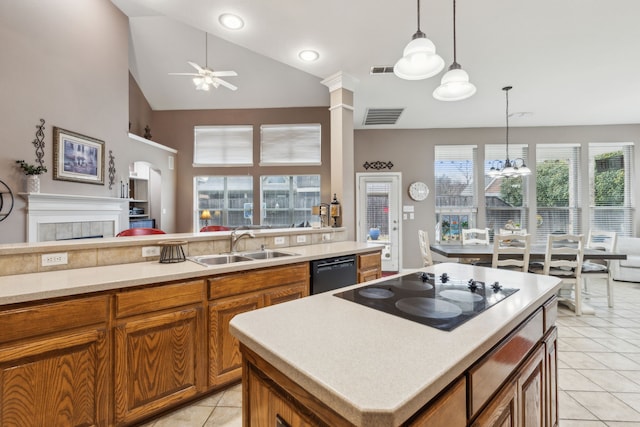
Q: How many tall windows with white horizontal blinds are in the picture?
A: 4